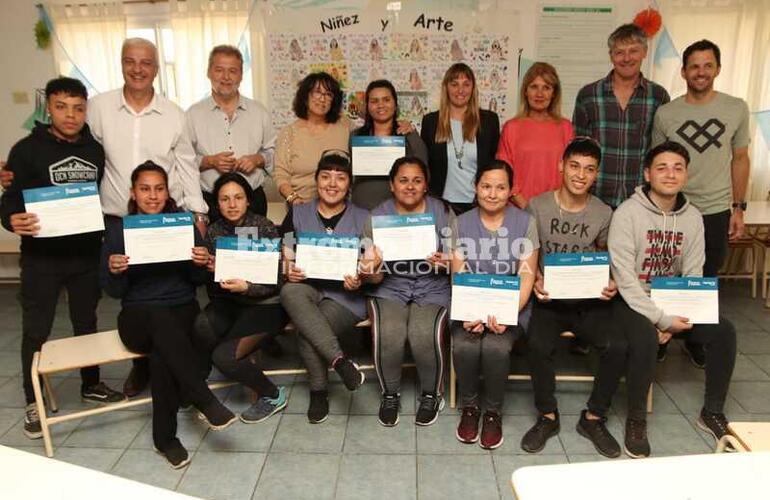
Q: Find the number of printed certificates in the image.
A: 9